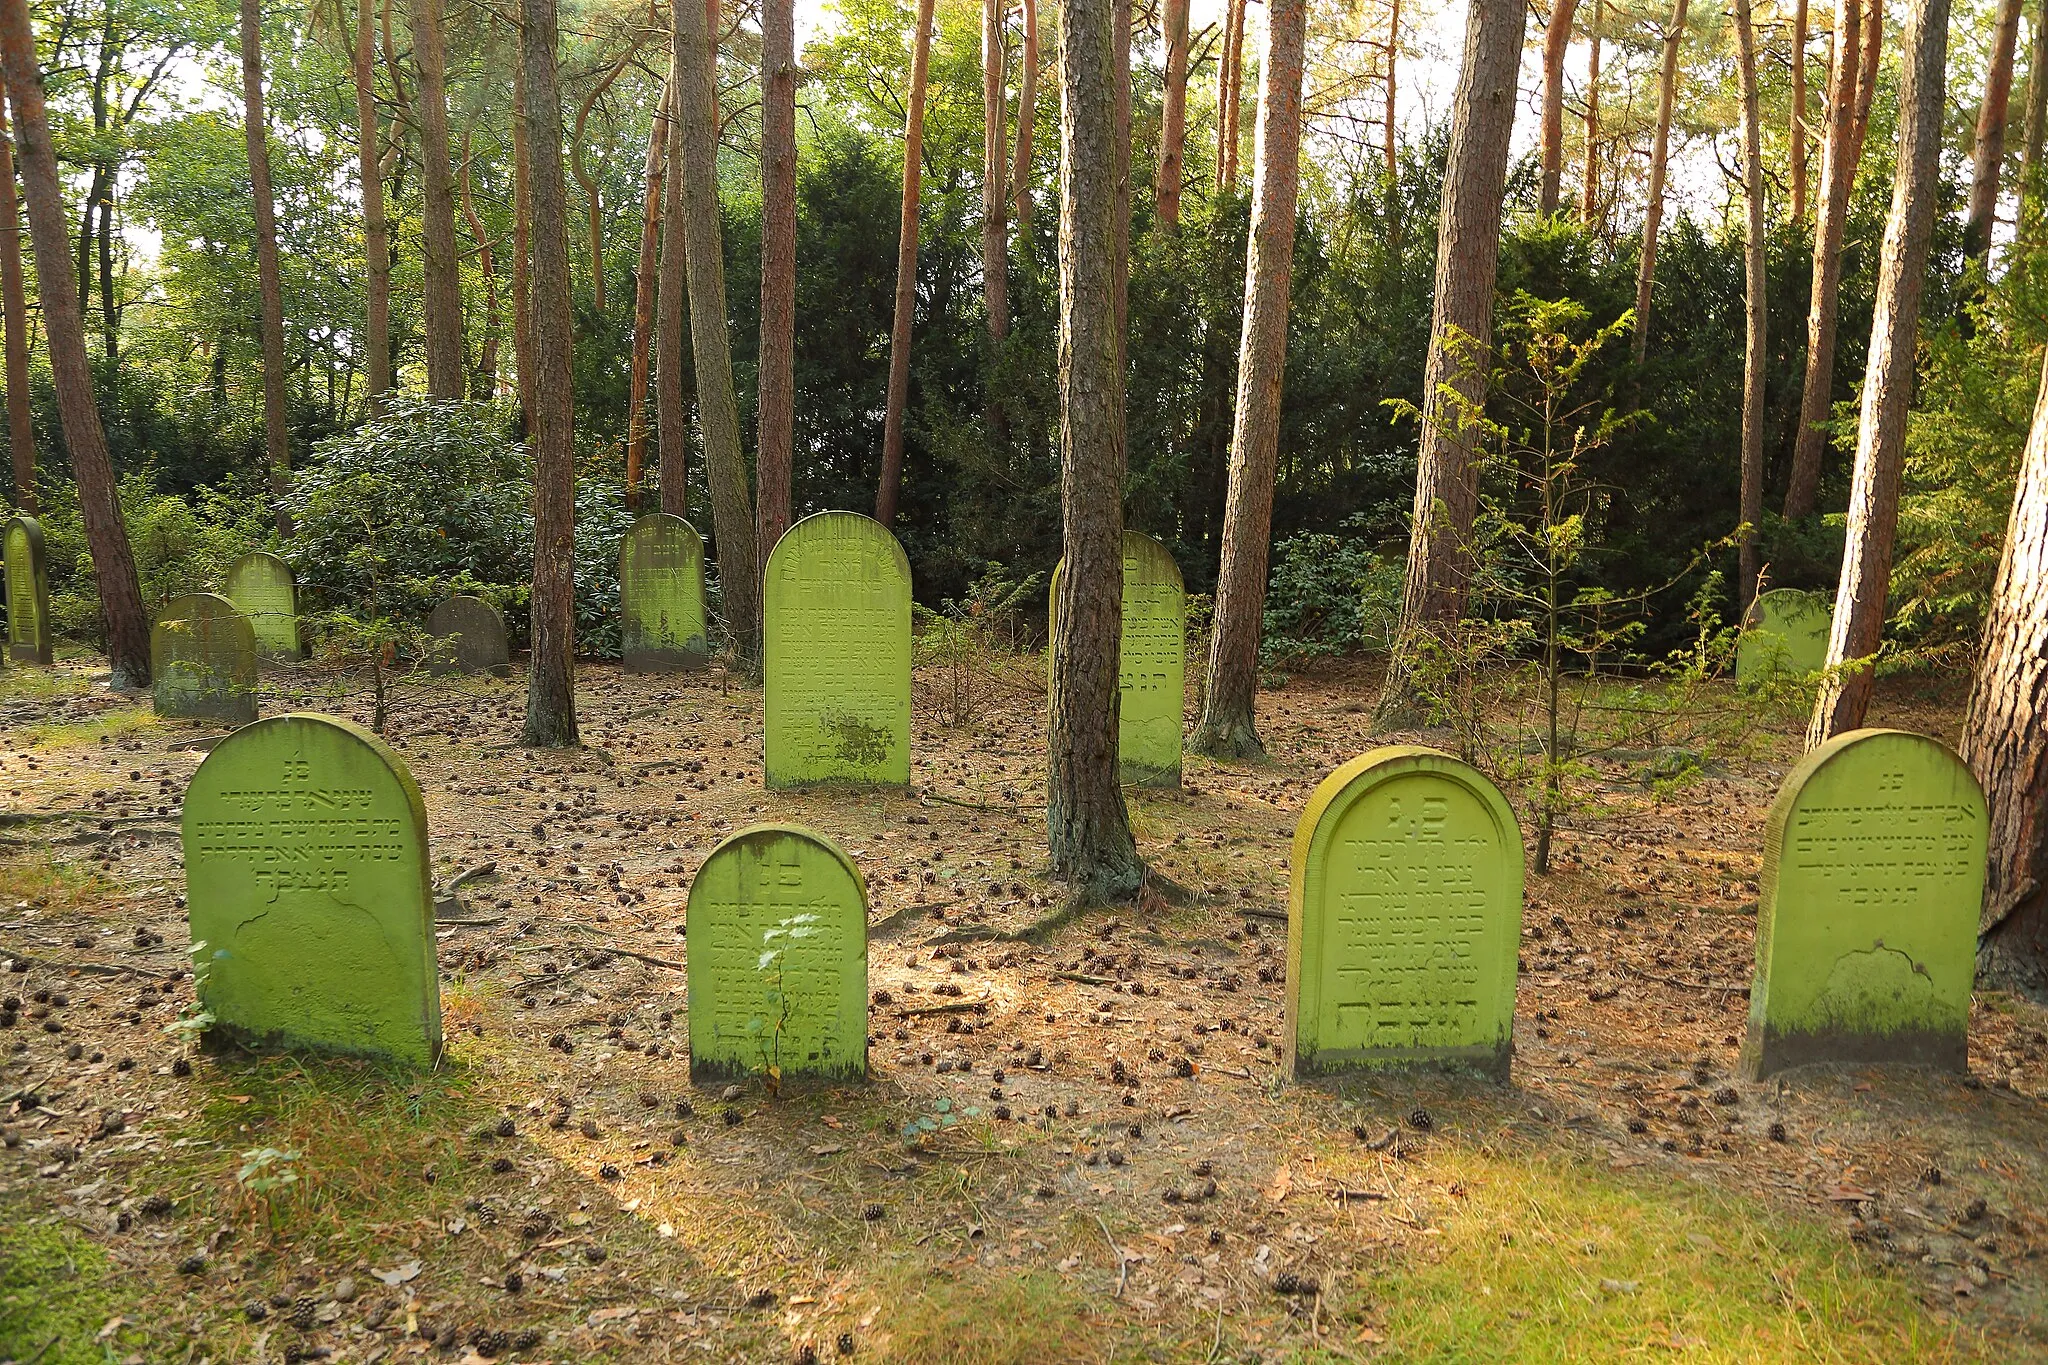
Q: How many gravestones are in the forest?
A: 12